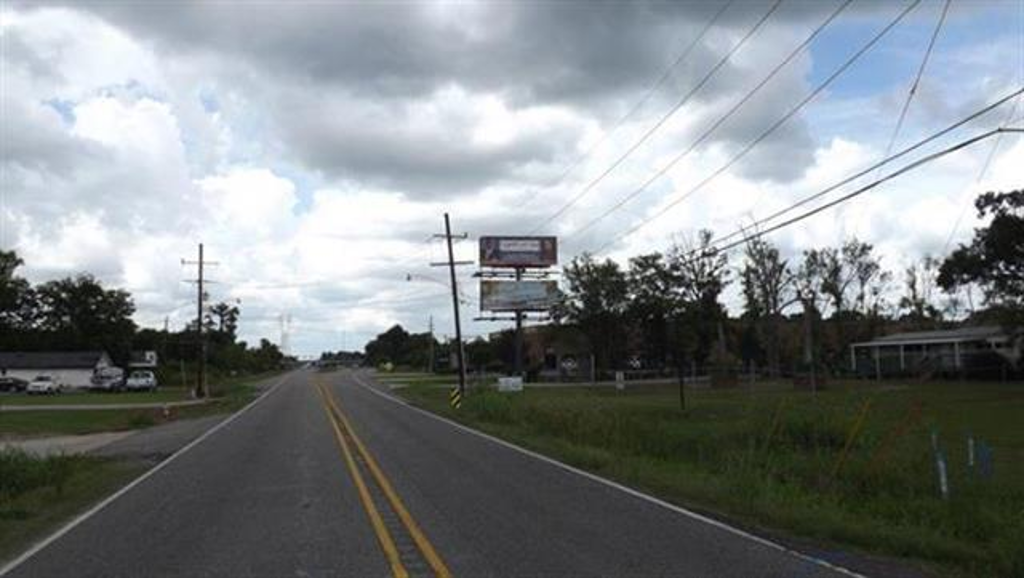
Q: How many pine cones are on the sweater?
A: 0